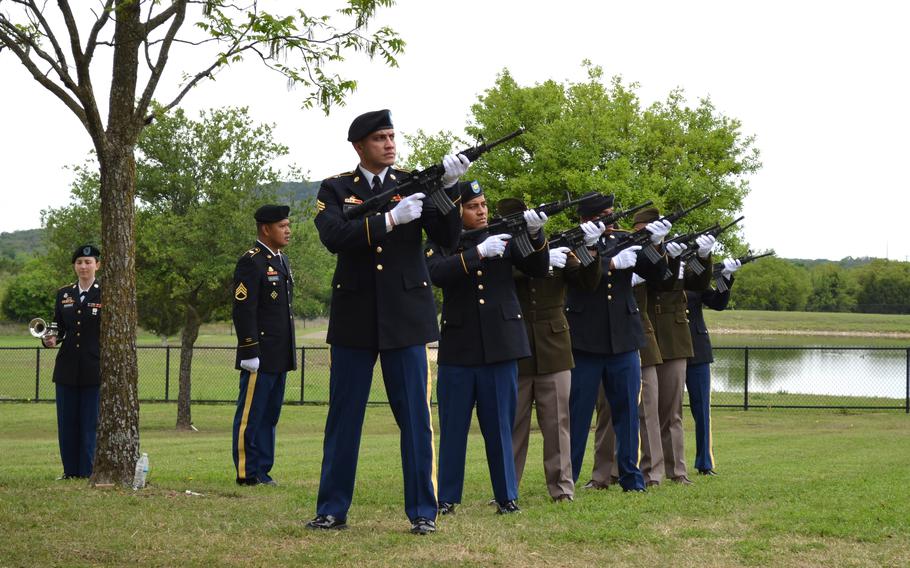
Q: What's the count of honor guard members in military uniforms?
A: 9